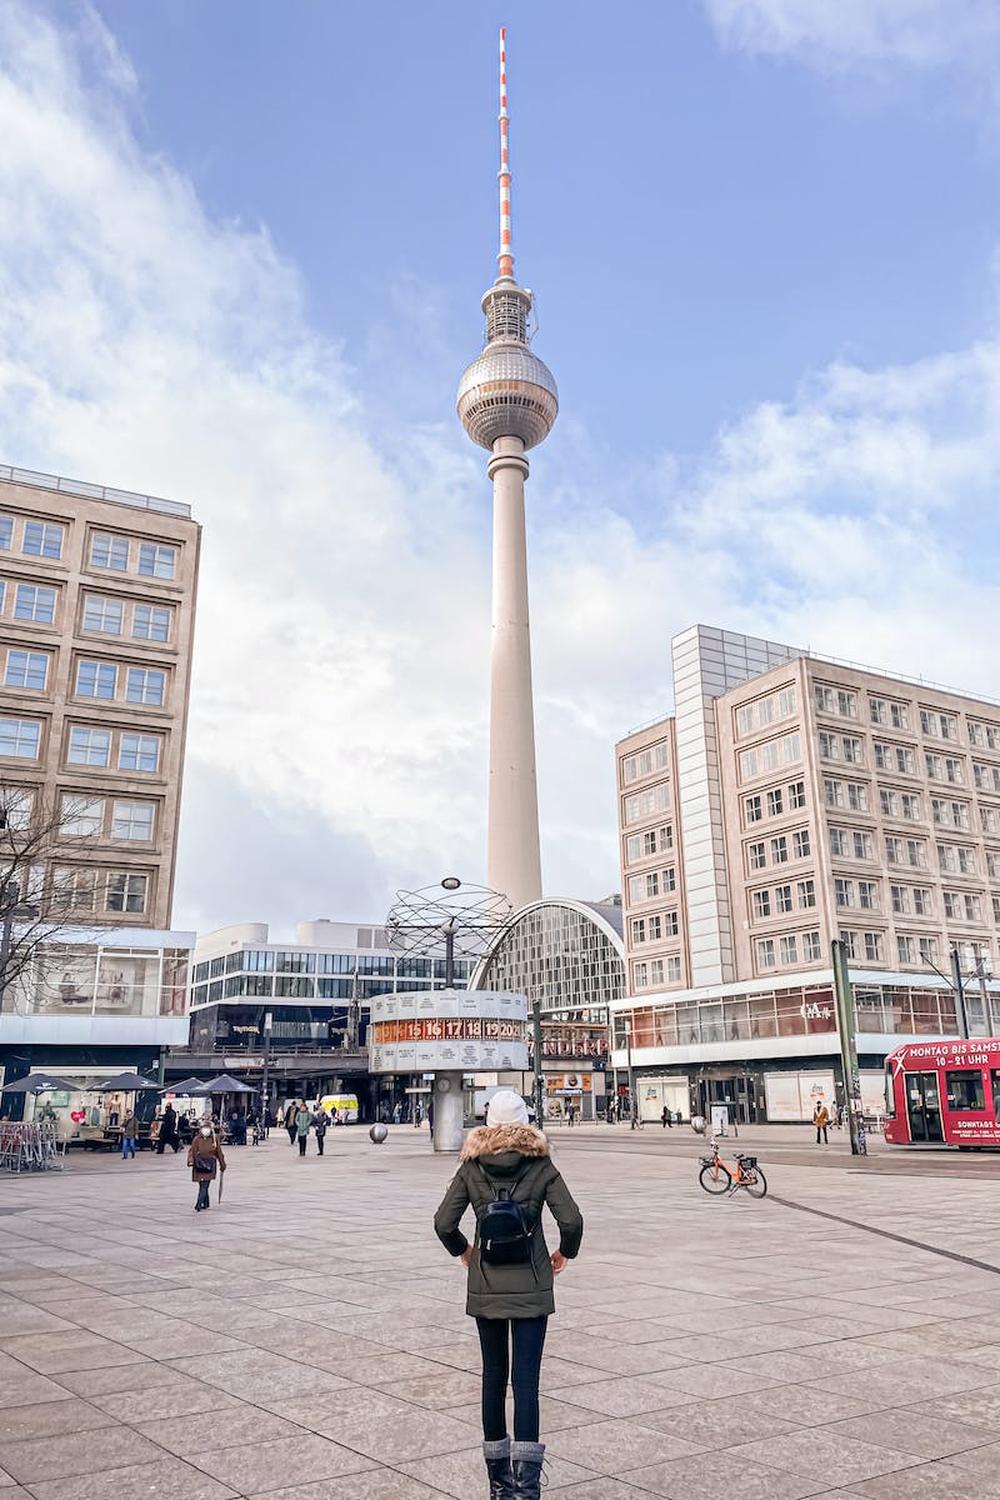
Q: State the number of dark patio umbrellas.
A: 4